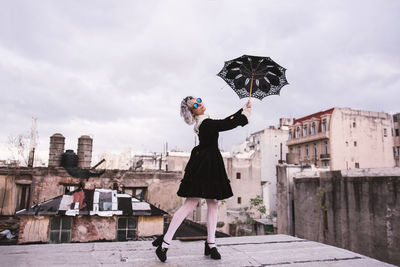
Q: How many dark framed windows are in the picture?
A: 2